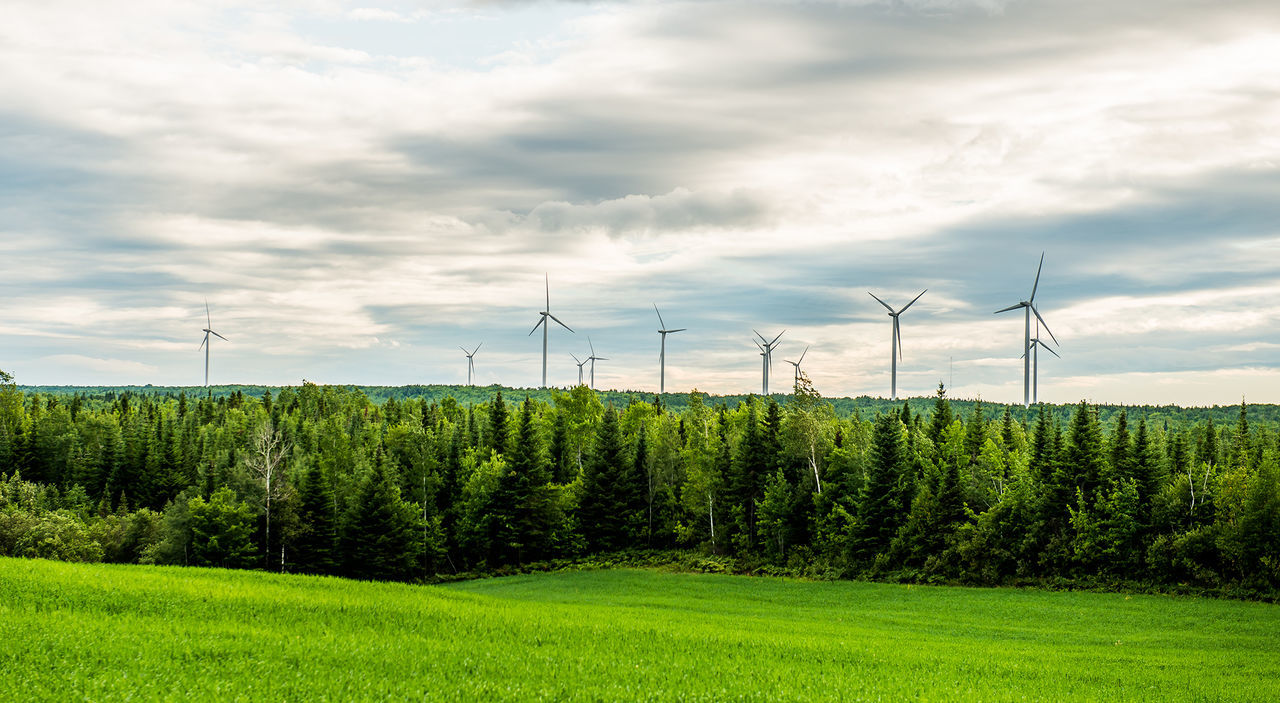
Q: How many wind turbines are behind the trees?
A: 12